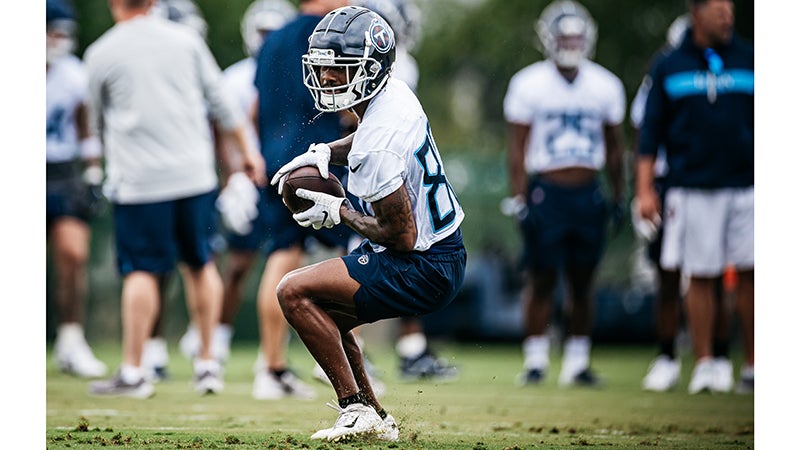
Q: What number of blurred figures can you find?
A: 9